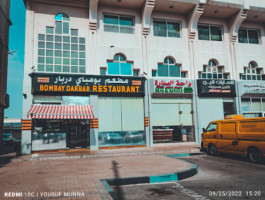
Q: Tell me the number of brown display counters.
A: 1